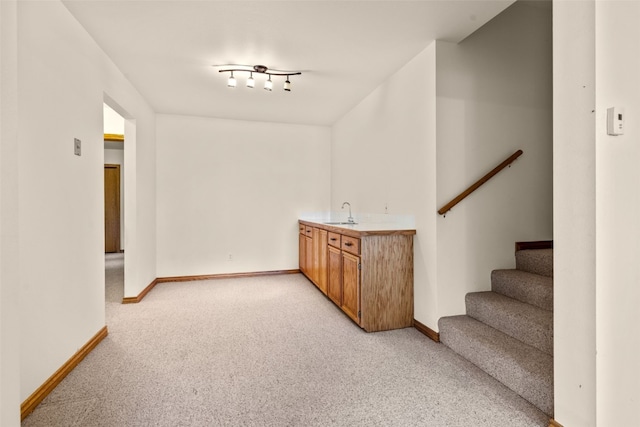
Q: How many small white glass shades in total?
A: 4